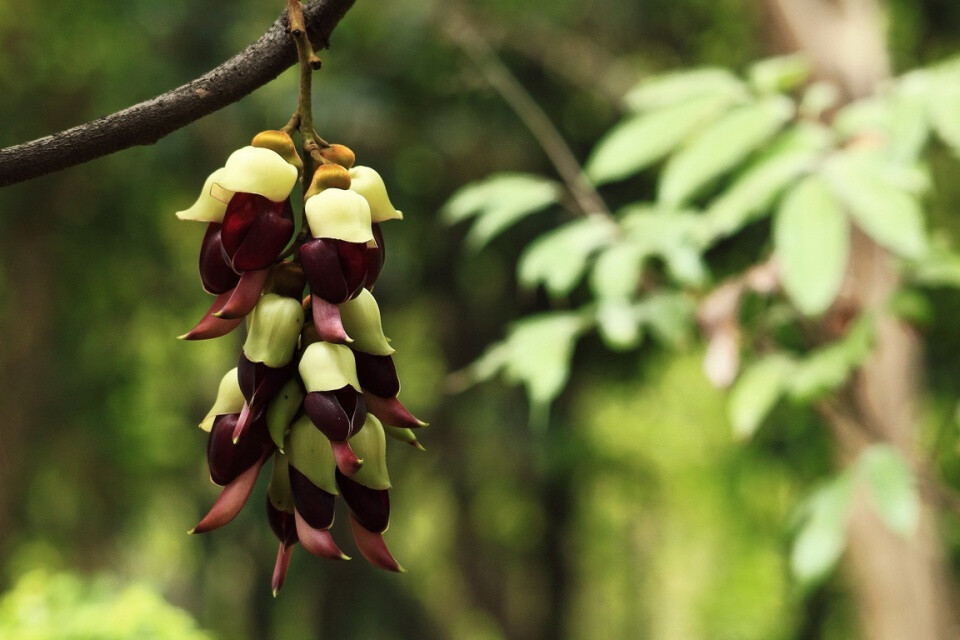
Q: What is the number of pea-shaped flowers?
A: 11